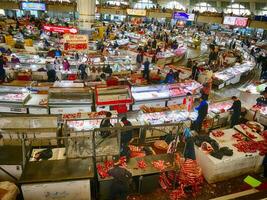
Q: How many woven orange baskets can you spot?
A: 0